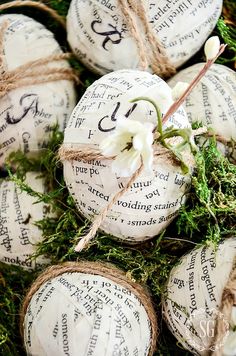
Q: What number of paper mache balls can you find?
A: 7